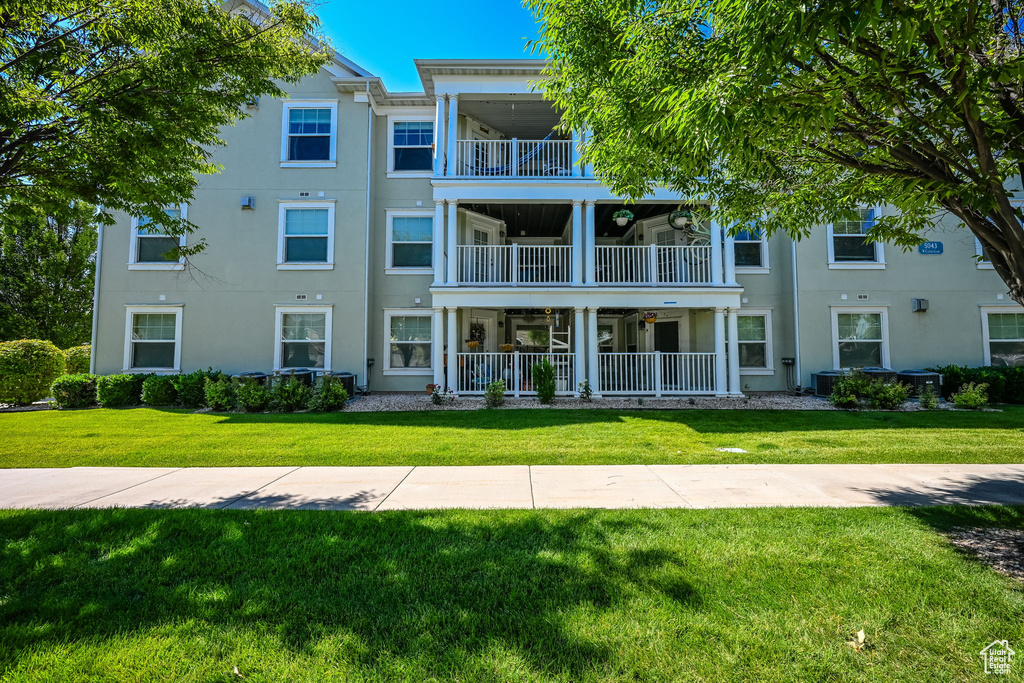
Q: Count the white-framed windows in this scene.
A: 14